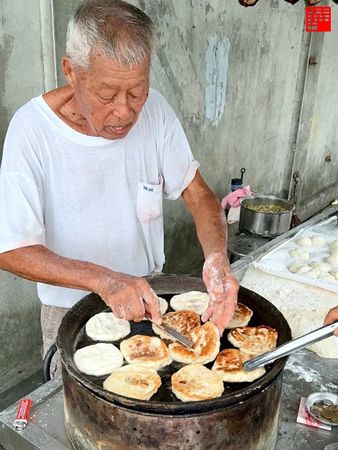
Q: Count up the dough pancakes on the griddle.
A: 12